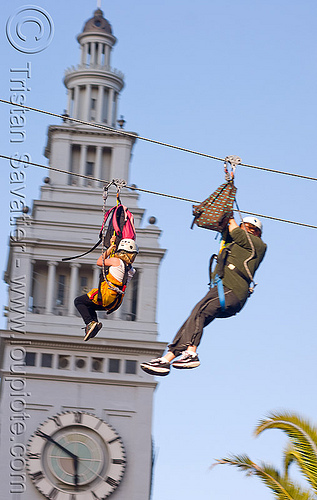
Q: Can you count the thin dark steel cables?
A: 2